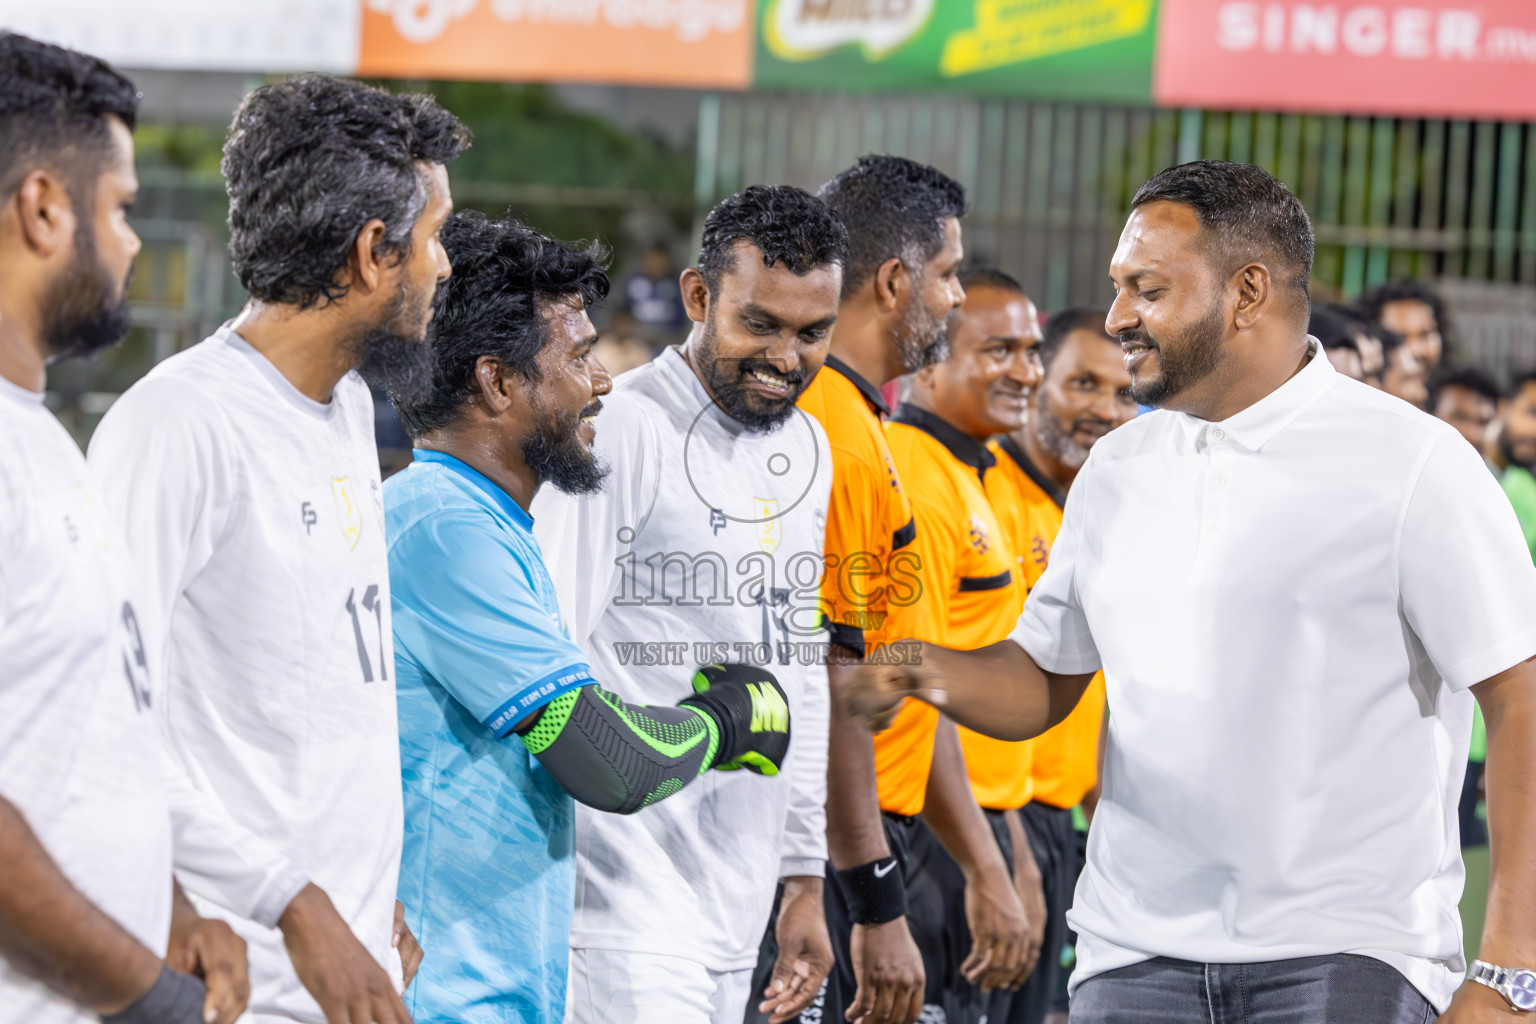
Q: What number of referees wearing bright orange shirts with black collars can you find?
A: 3